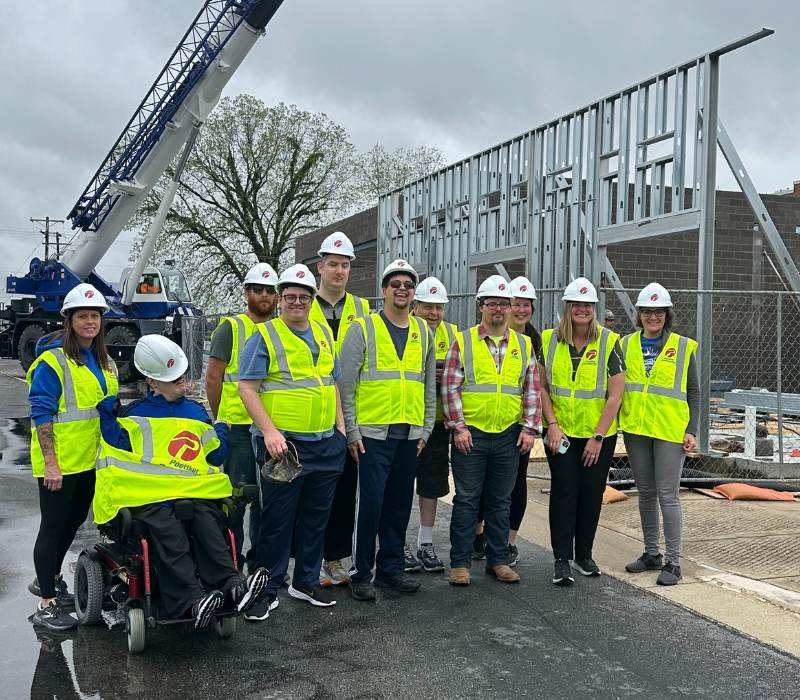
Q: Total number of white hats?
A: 11